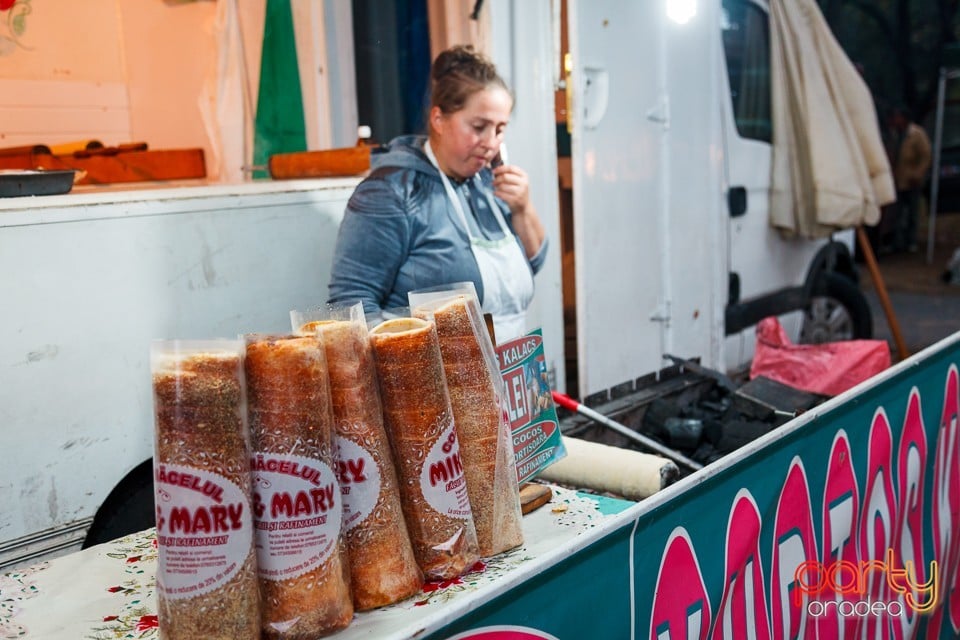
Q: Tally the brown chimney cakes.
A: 5